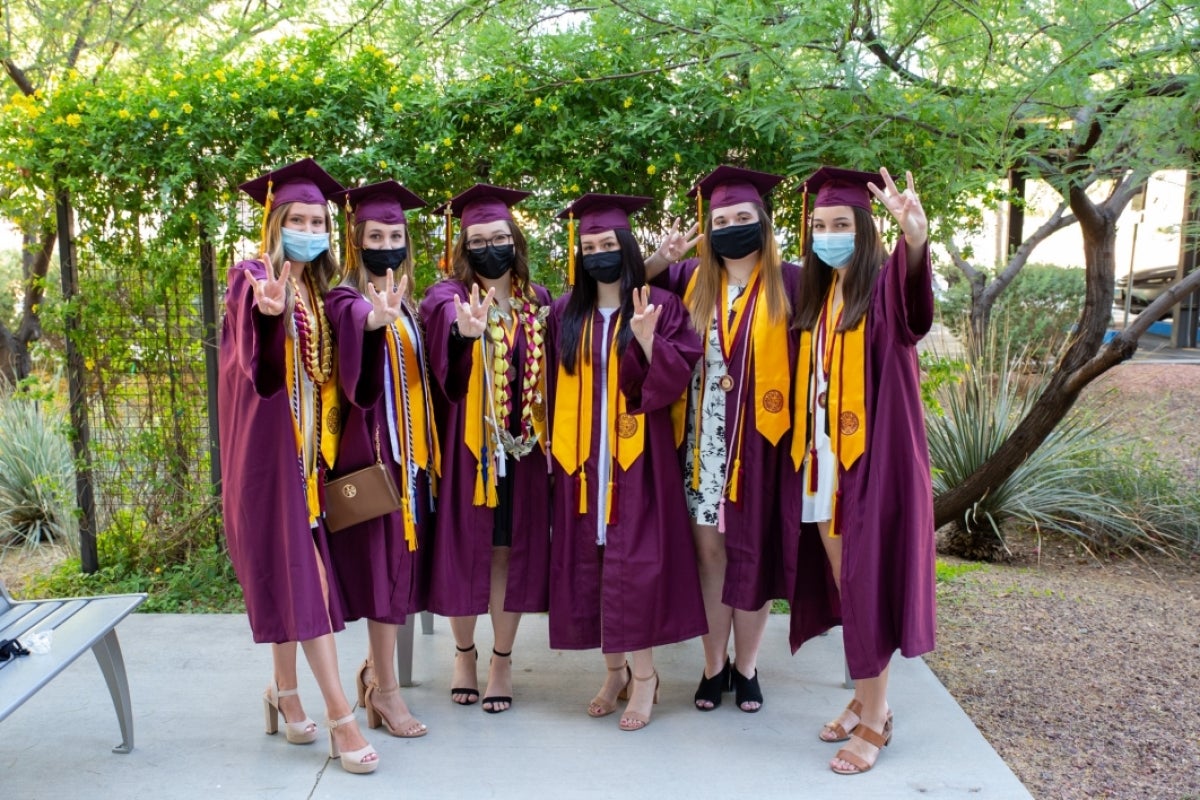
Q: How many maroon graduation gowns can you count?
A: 6